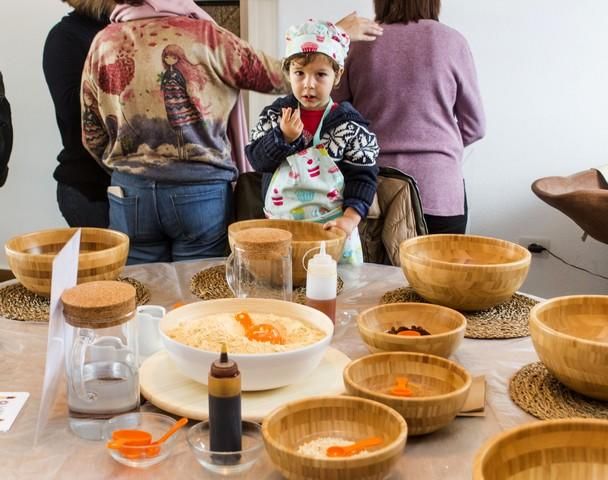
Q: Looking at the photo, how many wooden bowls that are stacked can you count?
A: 0